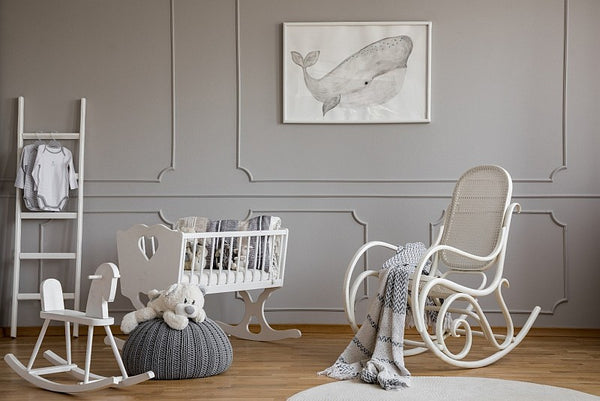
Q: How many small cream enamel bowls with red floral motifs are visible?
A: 0